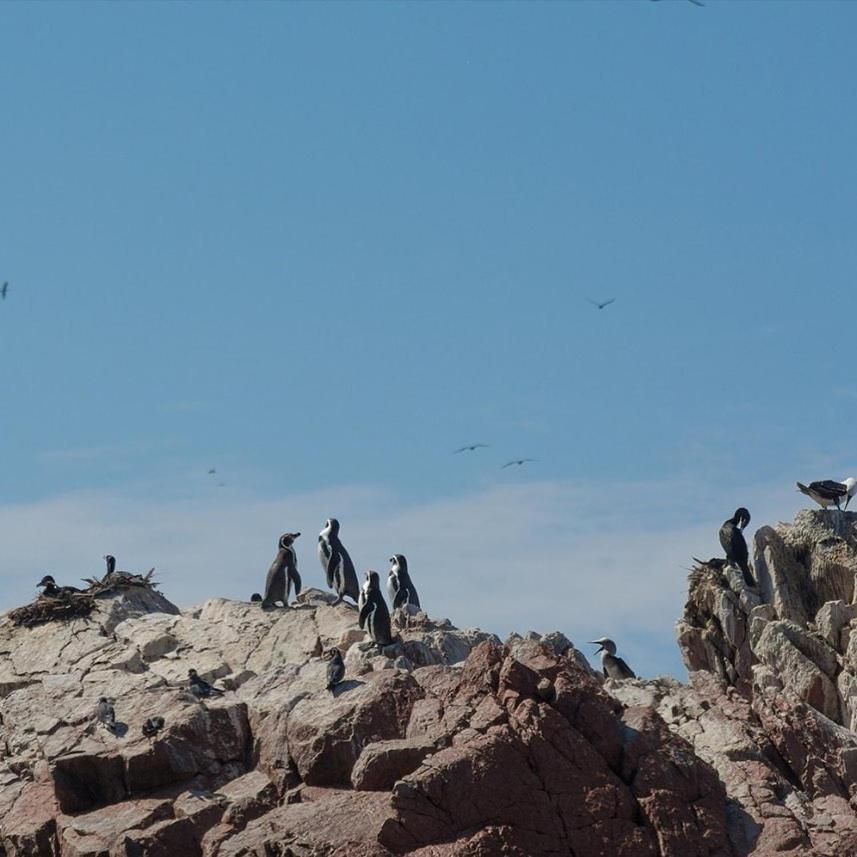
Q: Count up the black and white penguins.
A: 4